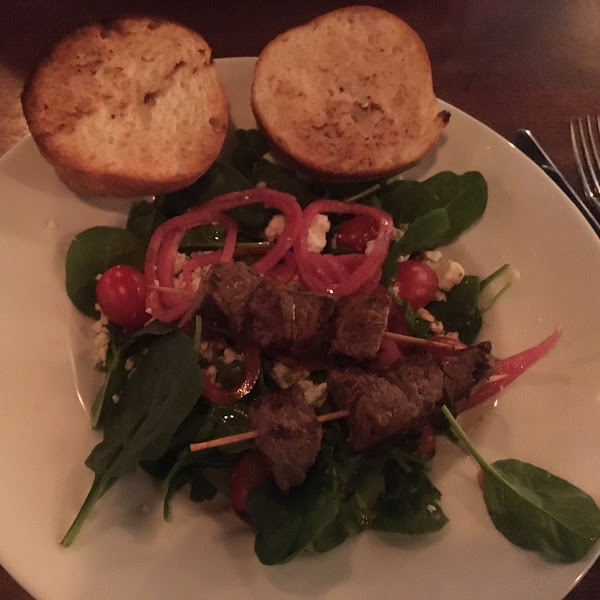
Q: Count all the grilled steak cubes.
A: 7